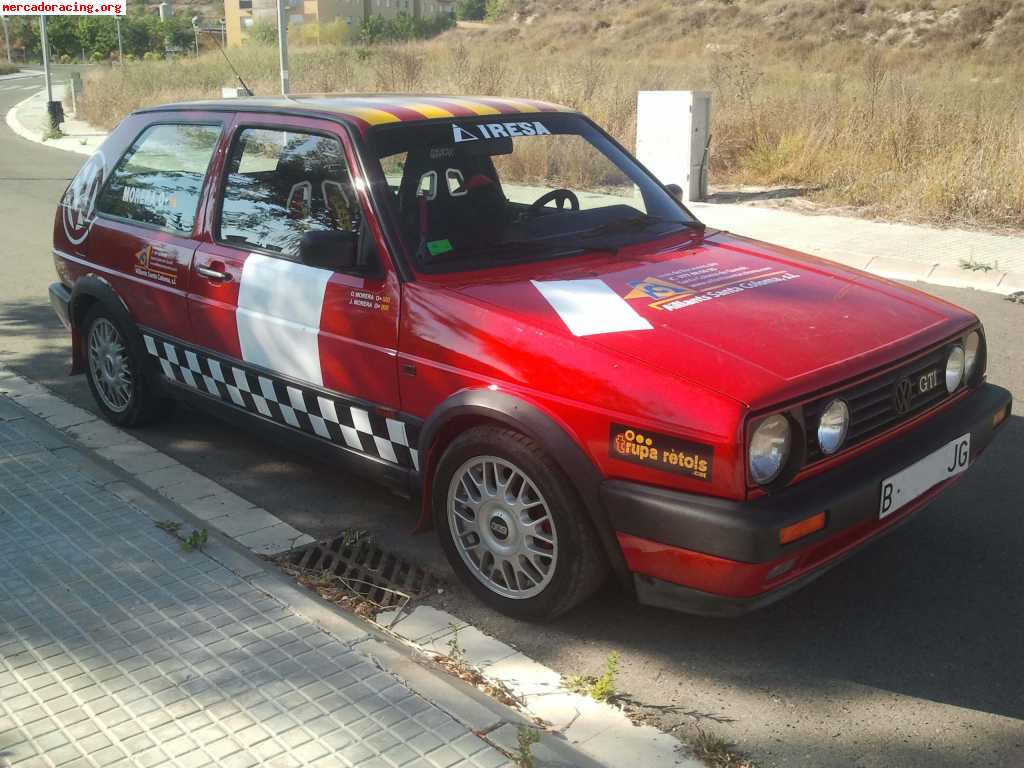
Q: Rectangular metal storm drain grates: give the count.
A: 1